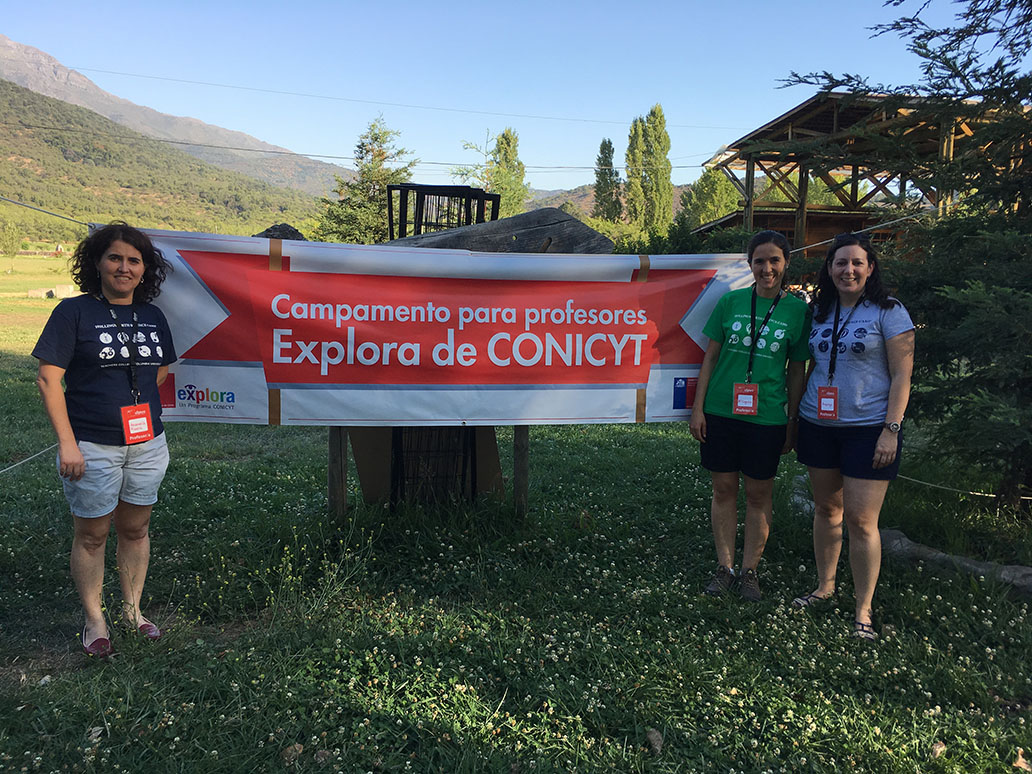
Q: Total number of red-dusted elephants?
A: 0